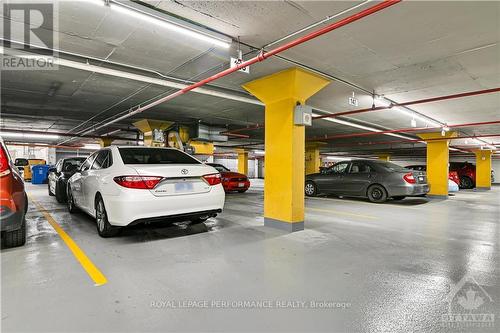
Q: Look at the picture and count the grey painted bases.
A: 3